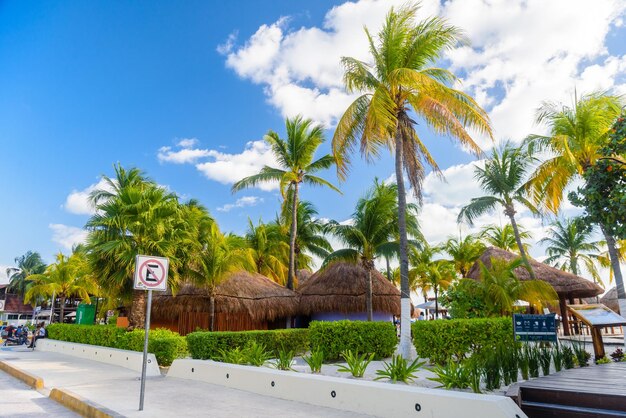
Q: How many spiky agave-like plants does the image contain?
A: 7